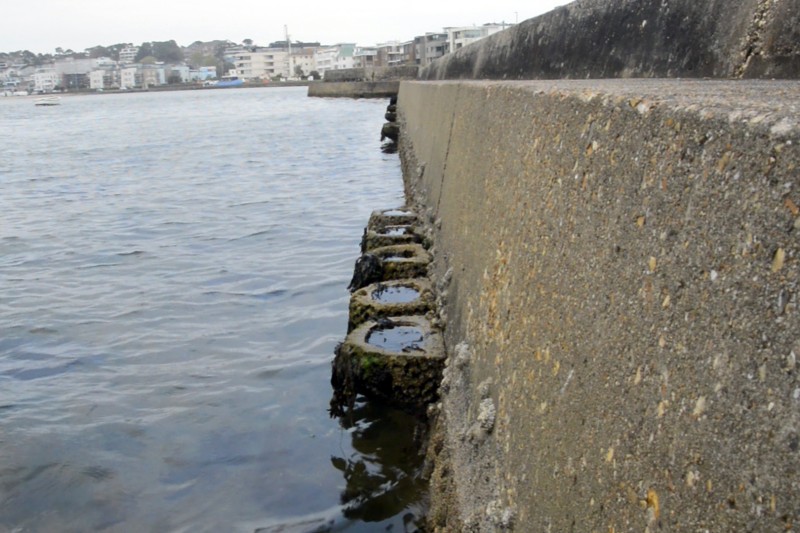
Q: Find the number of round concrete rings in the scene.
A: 5